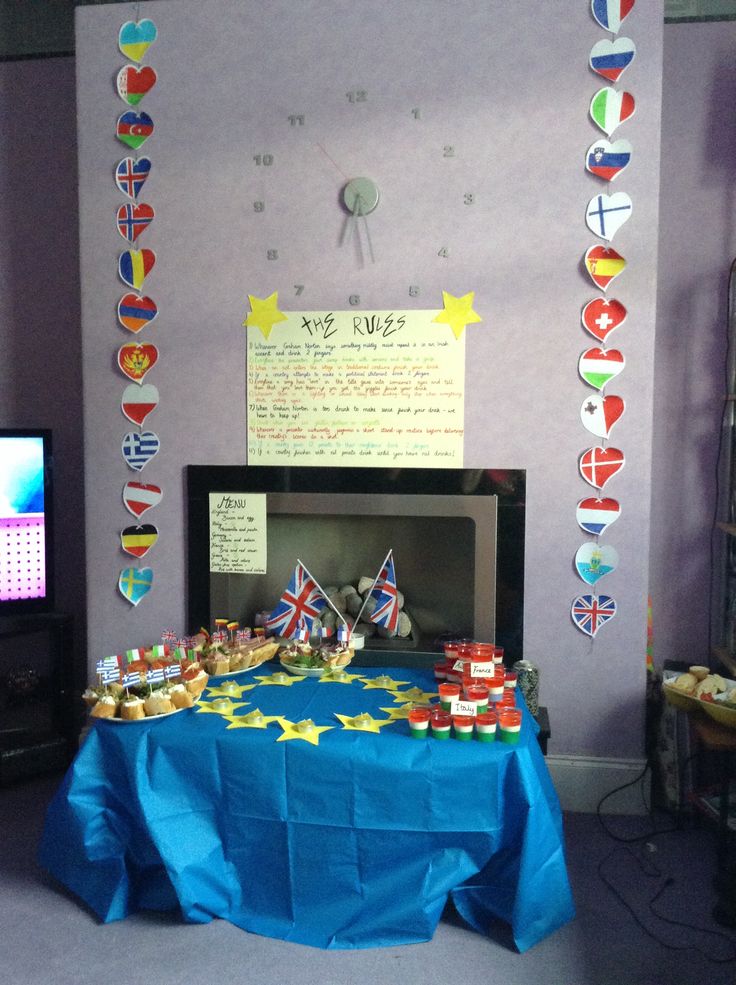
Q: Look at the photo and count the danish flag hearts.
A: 1